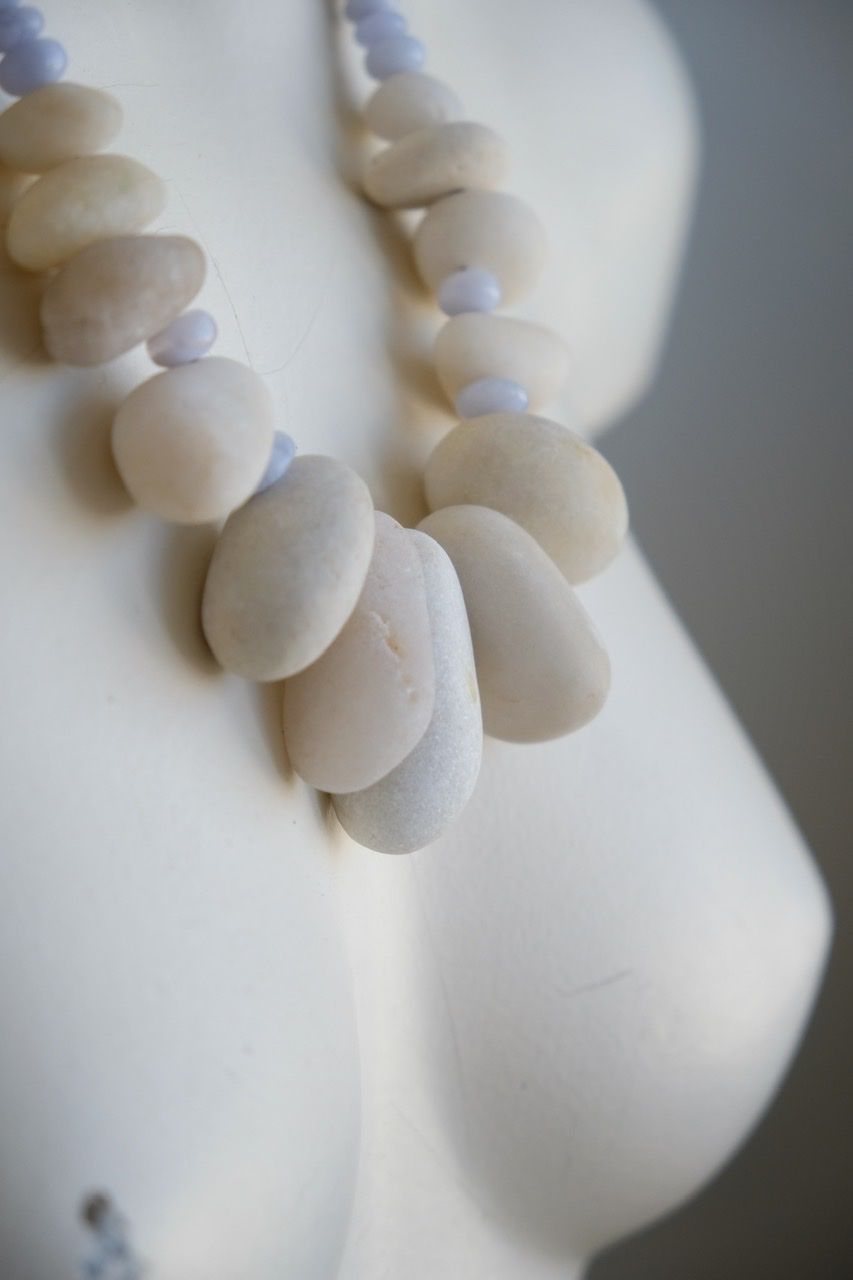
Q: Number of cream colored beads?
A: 13